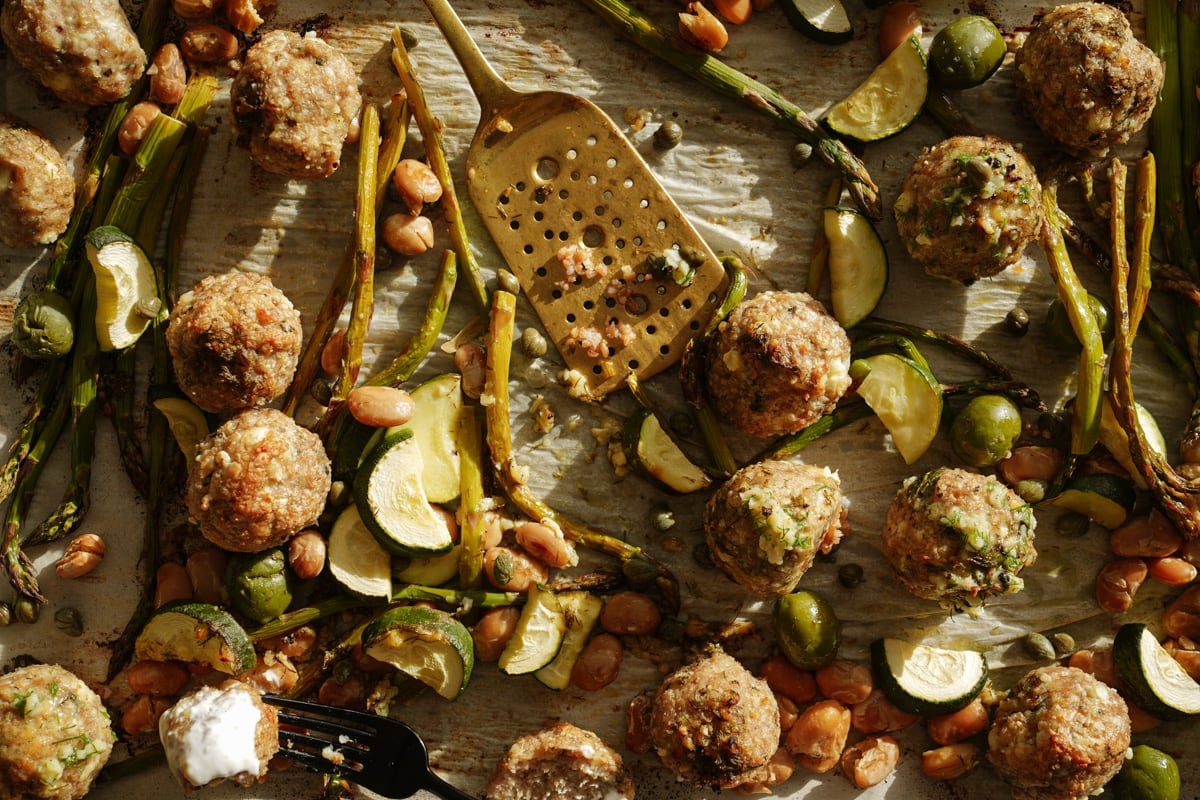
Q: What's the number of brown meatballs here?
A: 15